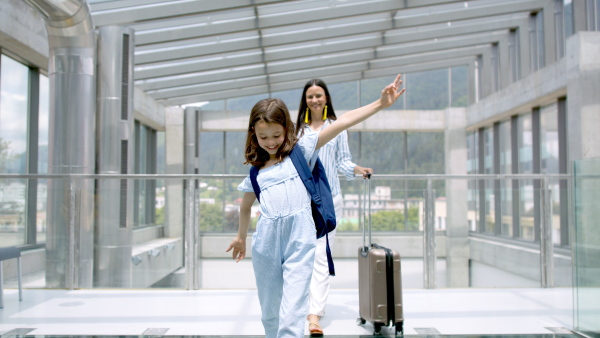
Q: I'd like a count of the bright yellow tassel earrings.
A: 2